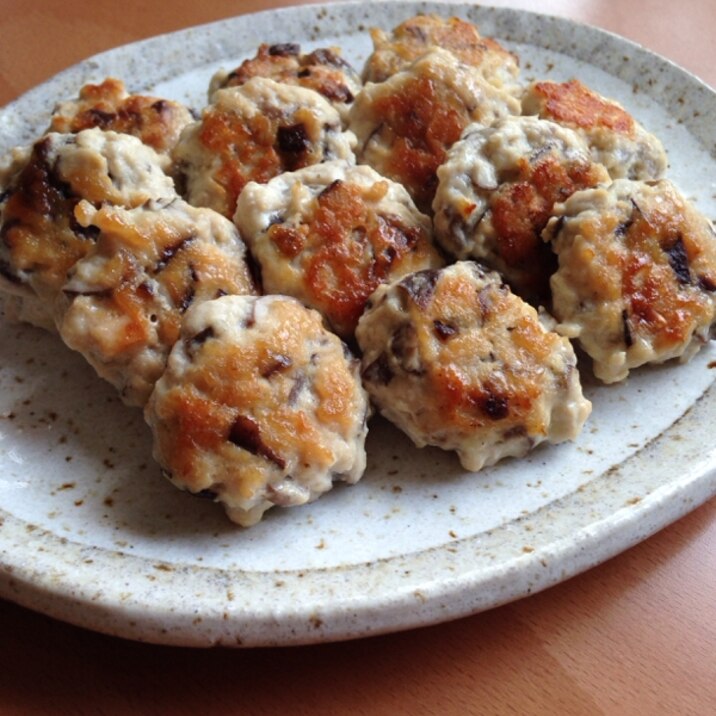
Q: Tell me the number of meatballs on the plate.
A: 13